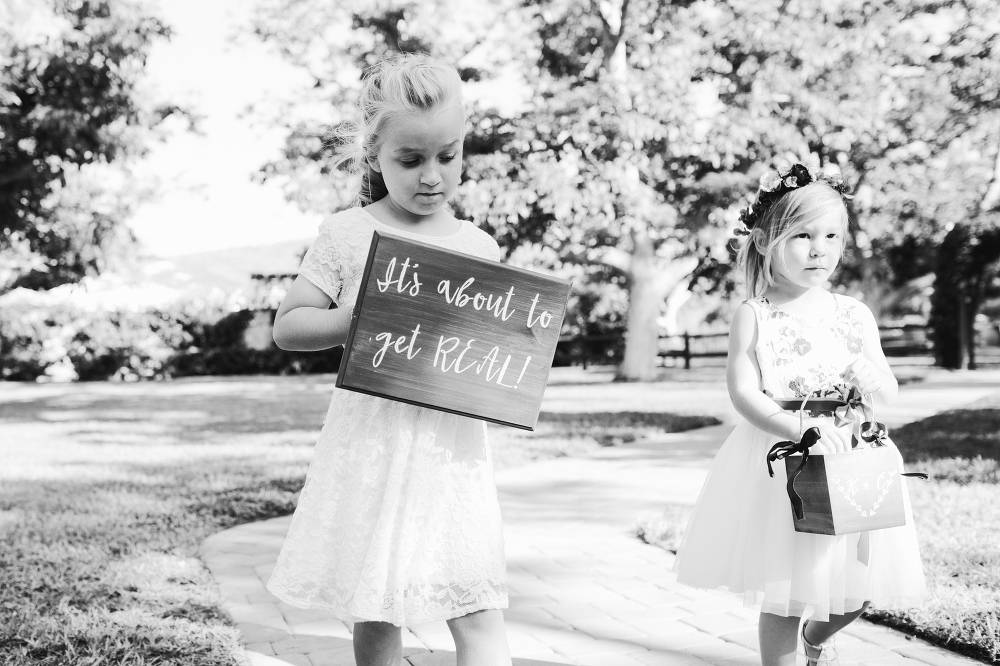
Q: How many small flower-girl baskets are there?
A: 1